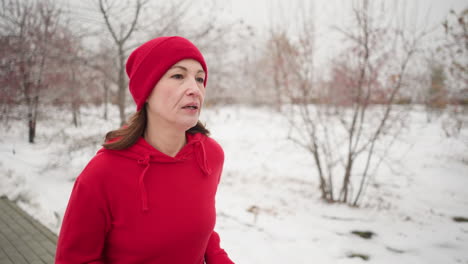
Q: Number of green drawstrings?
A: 0